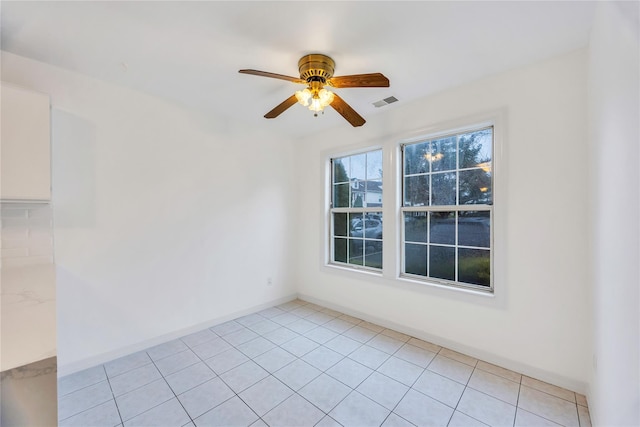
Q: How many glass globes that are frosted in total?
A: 3